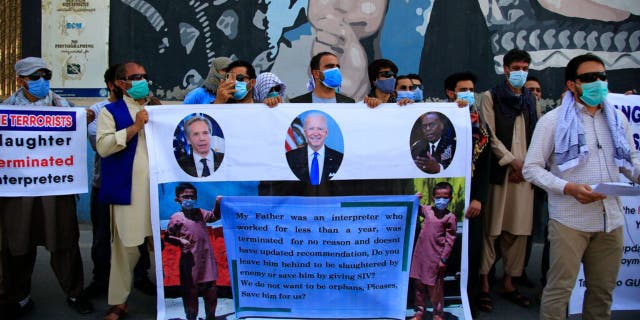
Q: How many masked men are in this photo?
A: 11